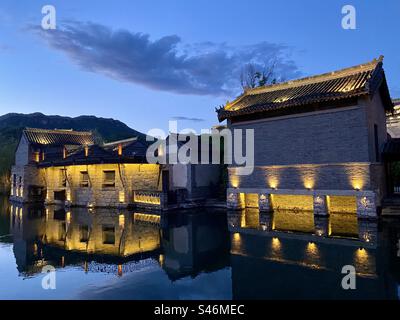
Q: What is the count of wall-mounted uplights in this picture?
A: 4